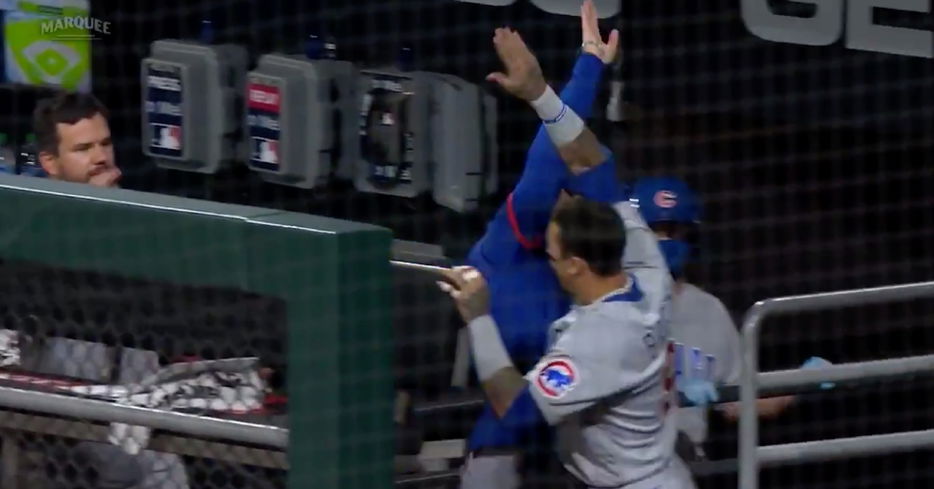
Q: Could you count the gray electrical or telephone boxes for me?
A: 3